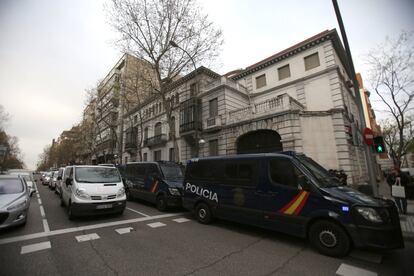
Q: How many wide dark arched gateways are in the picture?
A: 1